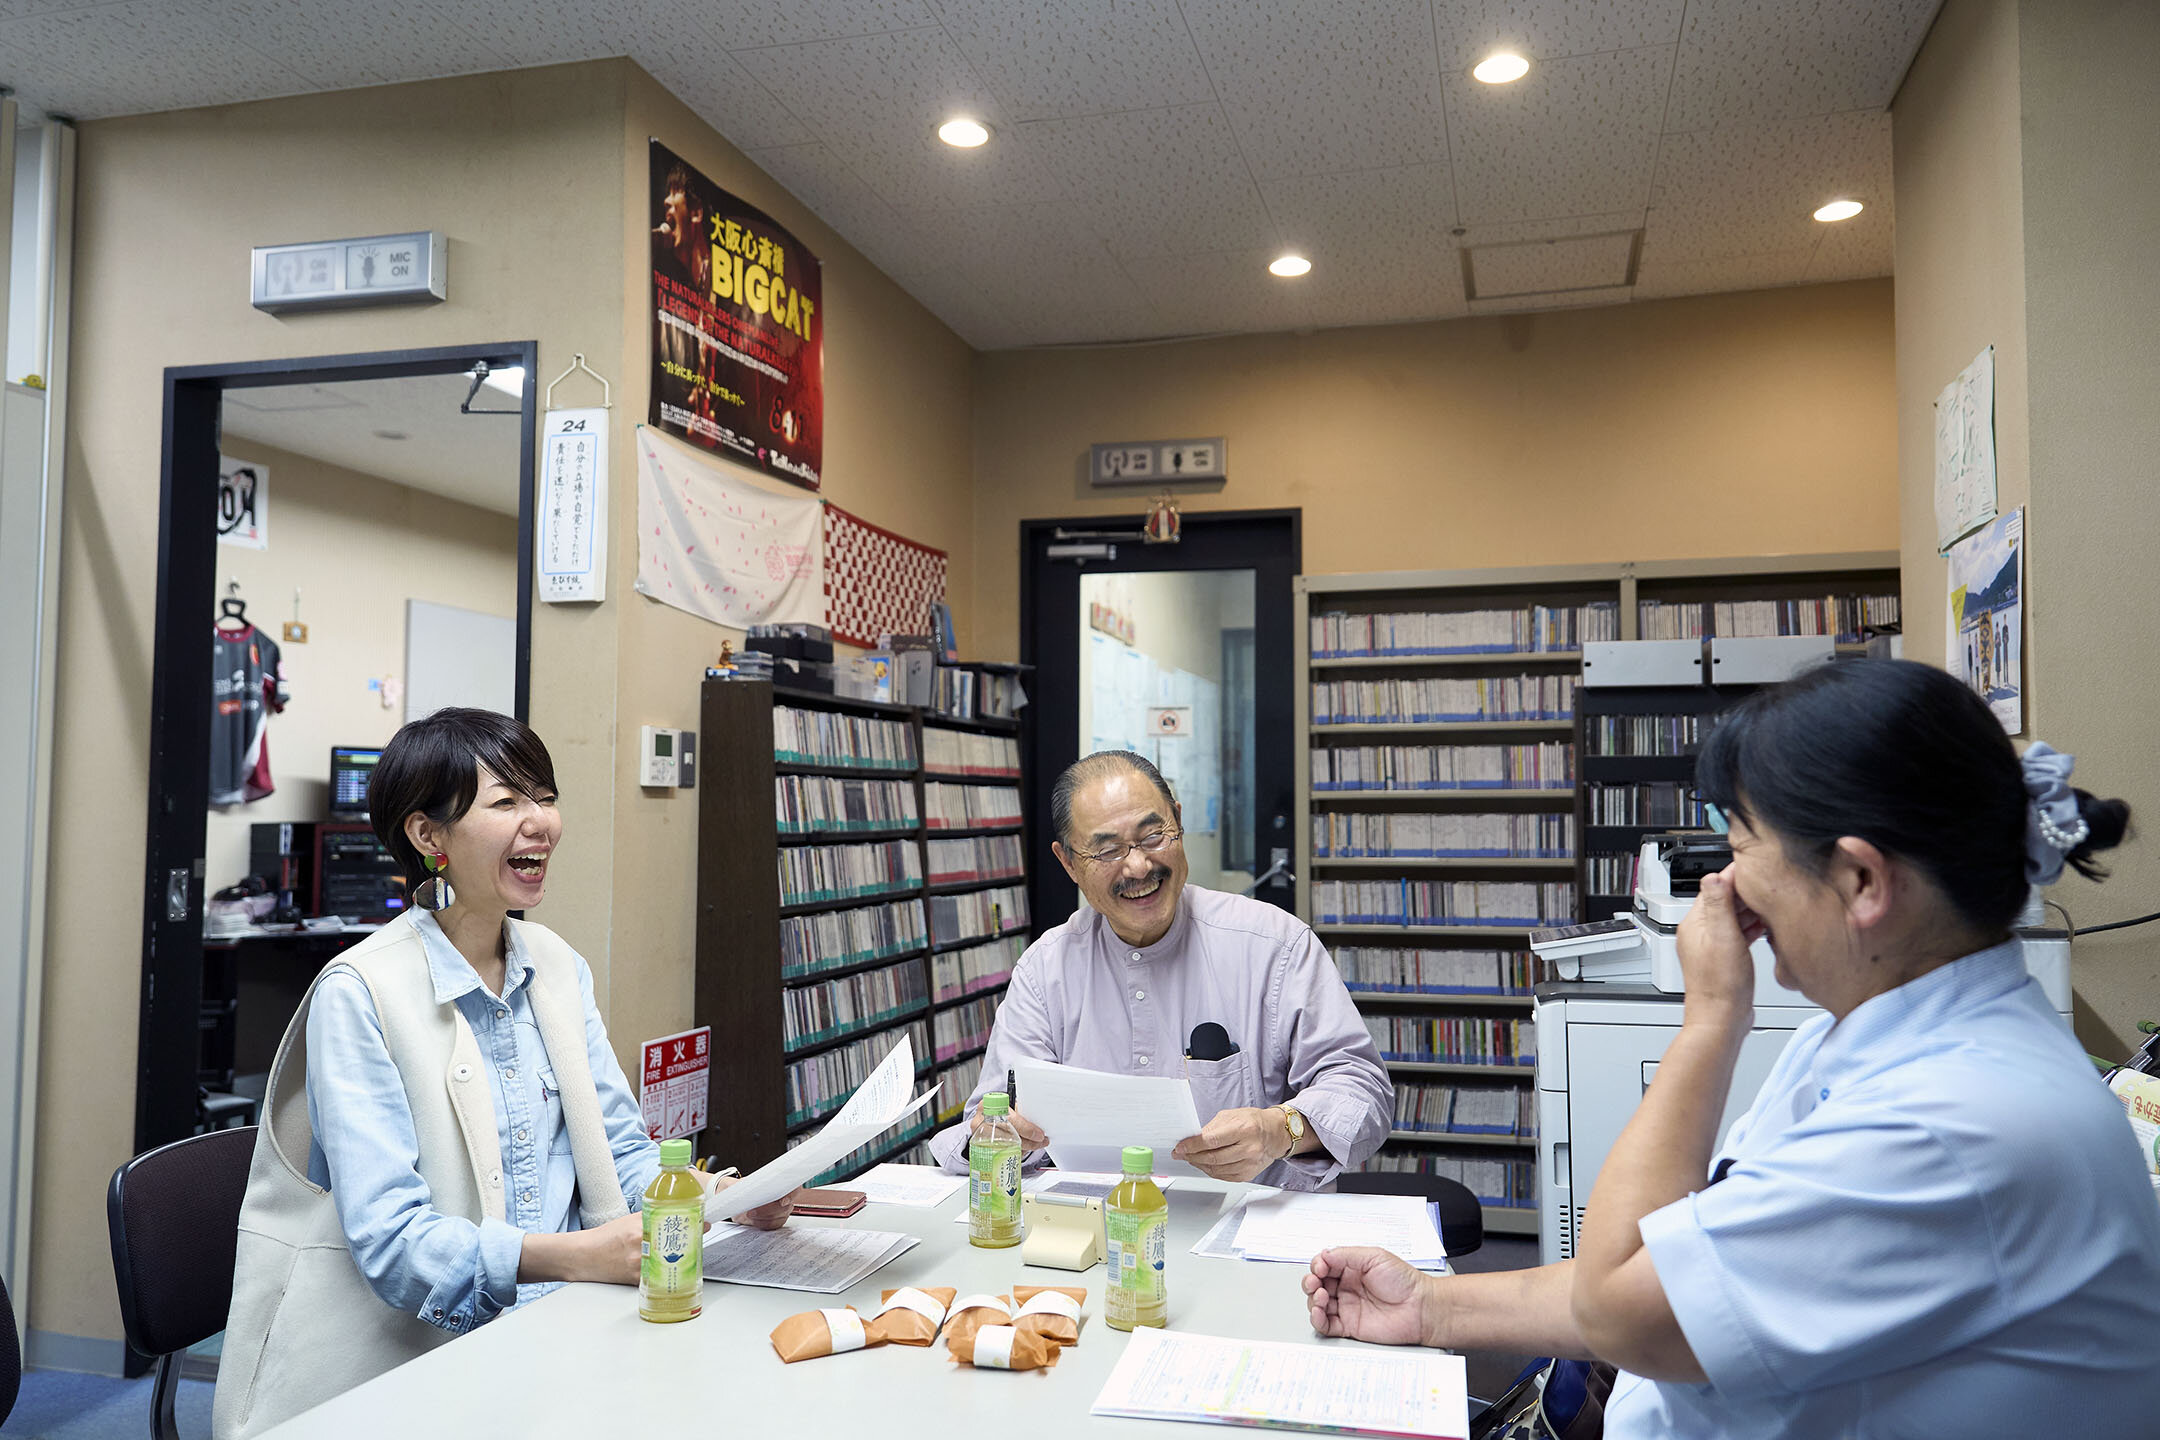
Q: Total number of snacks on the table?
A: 5